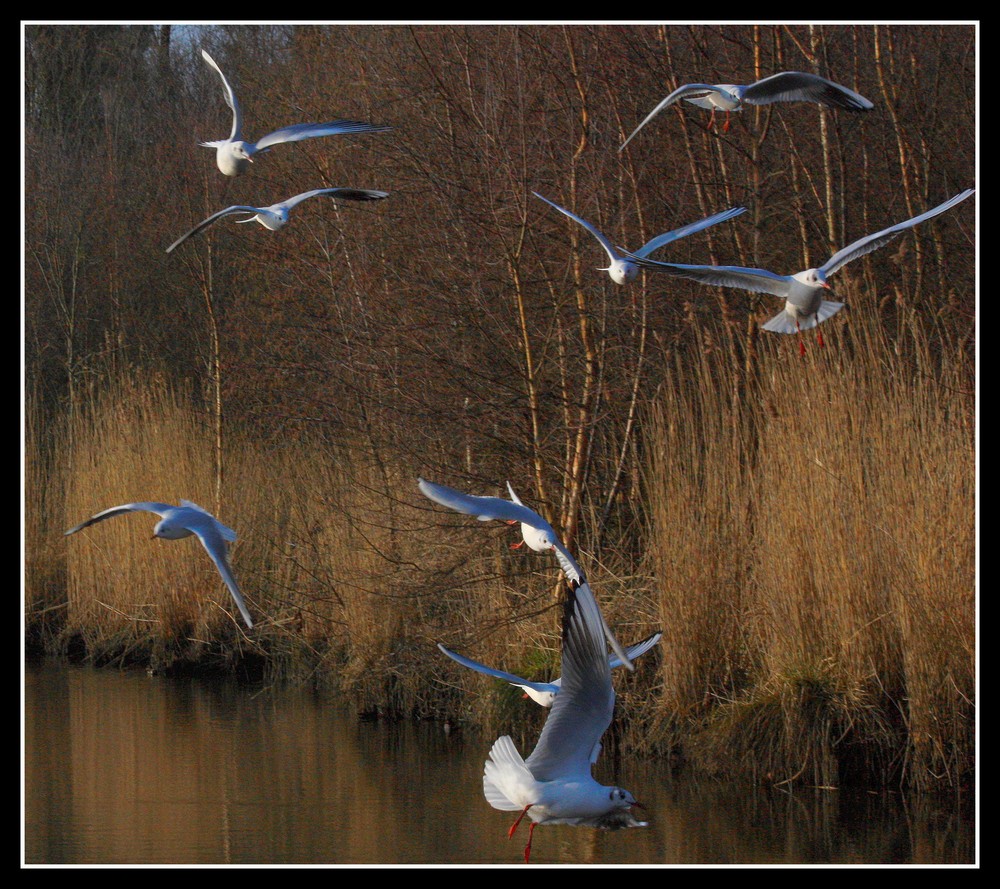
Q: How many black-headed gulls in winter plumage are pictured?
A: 9